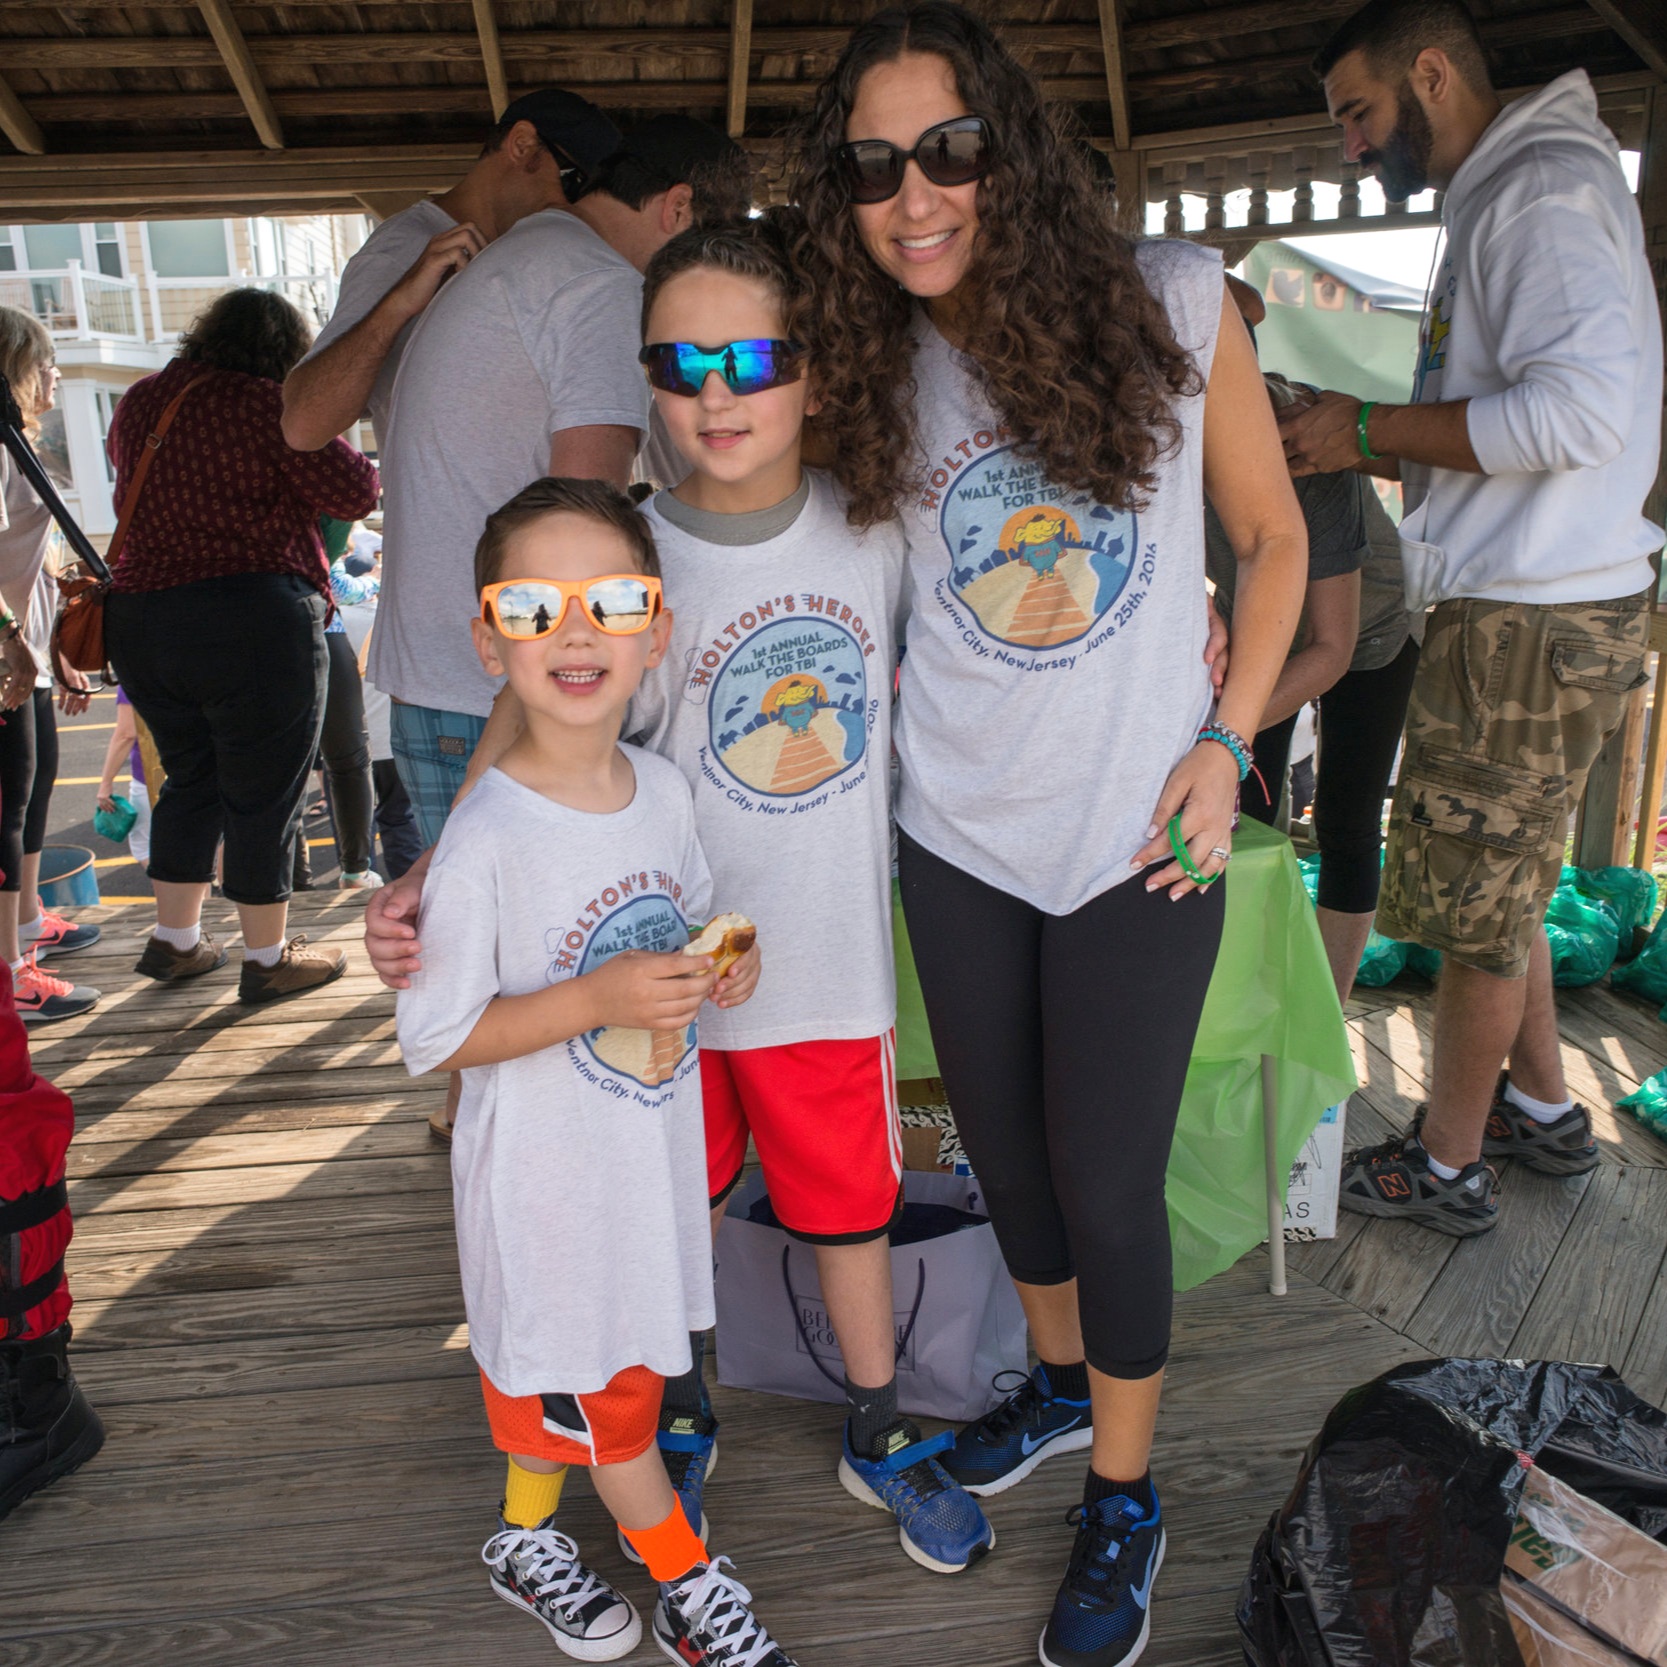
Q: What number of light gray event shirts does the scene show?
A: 3